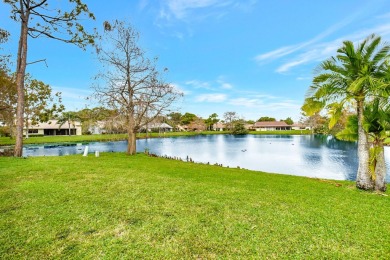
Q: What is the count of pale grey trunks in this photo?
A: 2